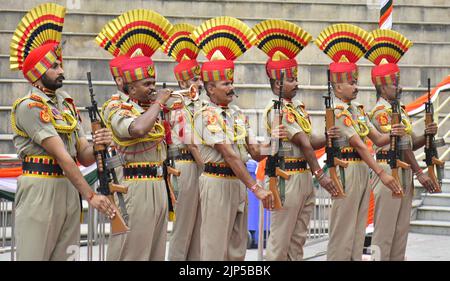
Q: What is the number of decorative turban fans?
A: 8